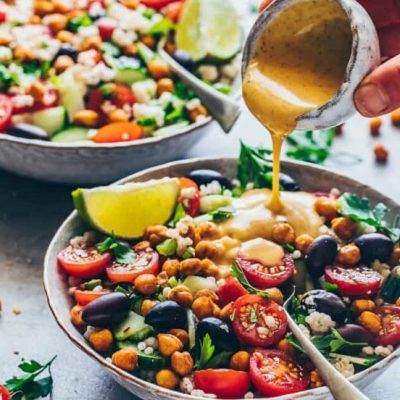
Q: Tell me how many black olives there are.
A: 12